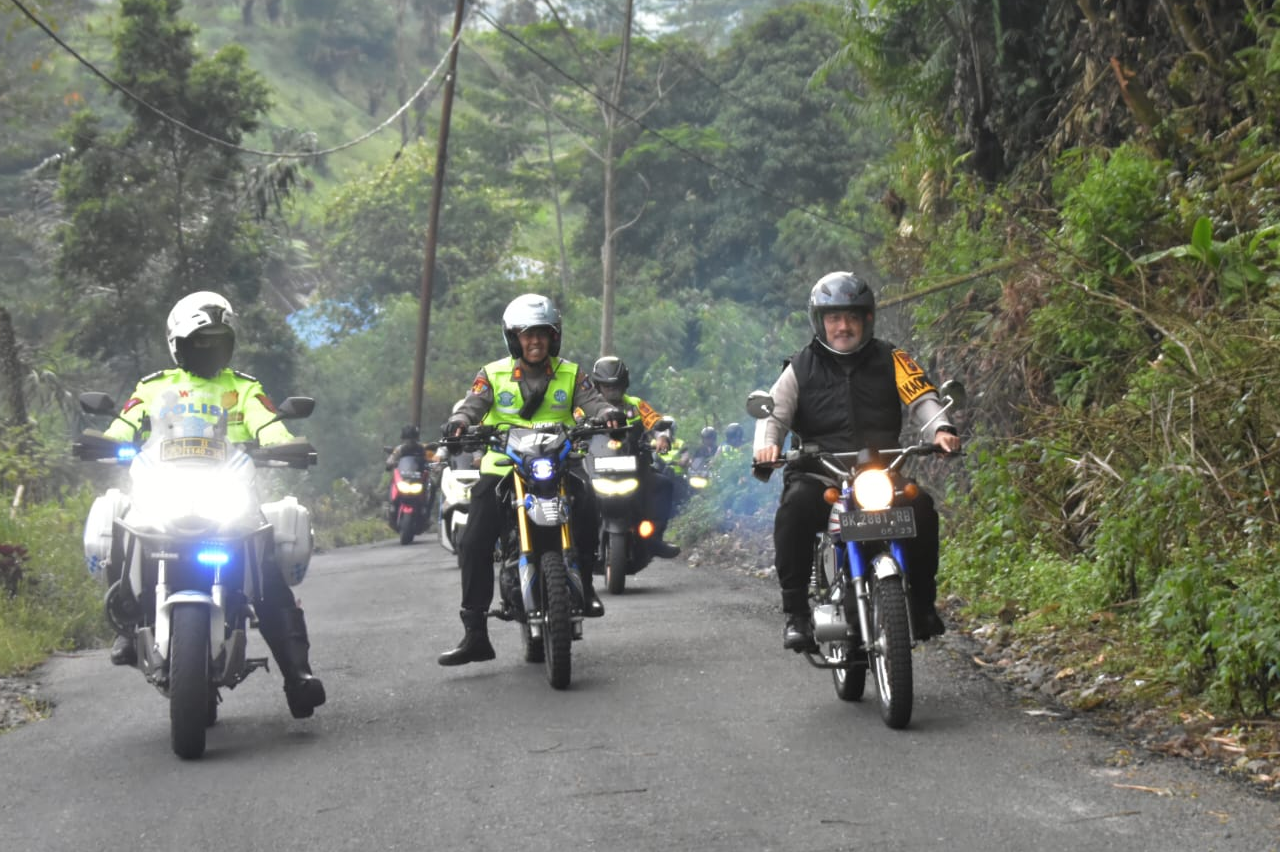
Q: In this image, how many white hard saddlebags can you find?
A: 2